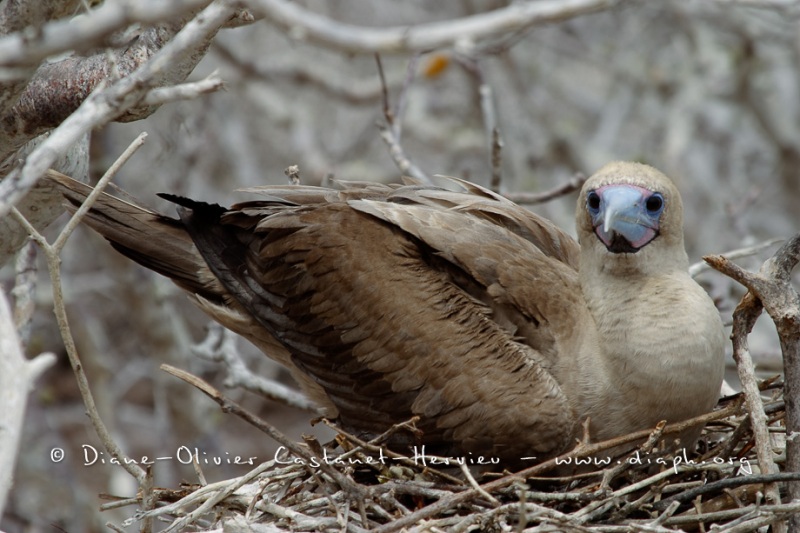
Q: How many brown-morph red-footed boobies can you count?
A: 1